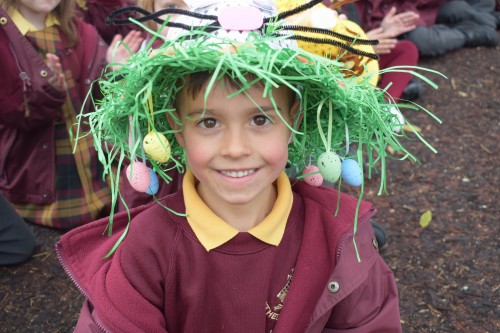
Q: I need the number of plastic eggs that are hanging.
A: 6